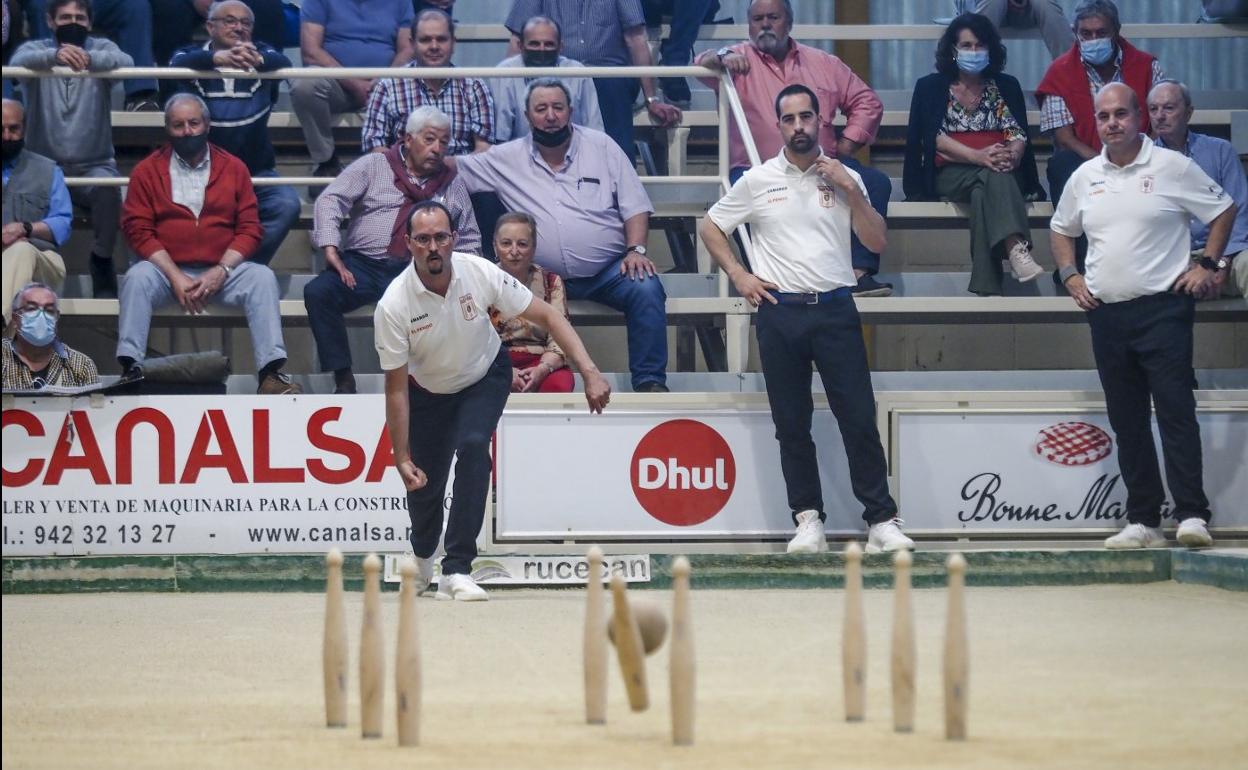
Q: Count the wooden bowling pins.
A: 9